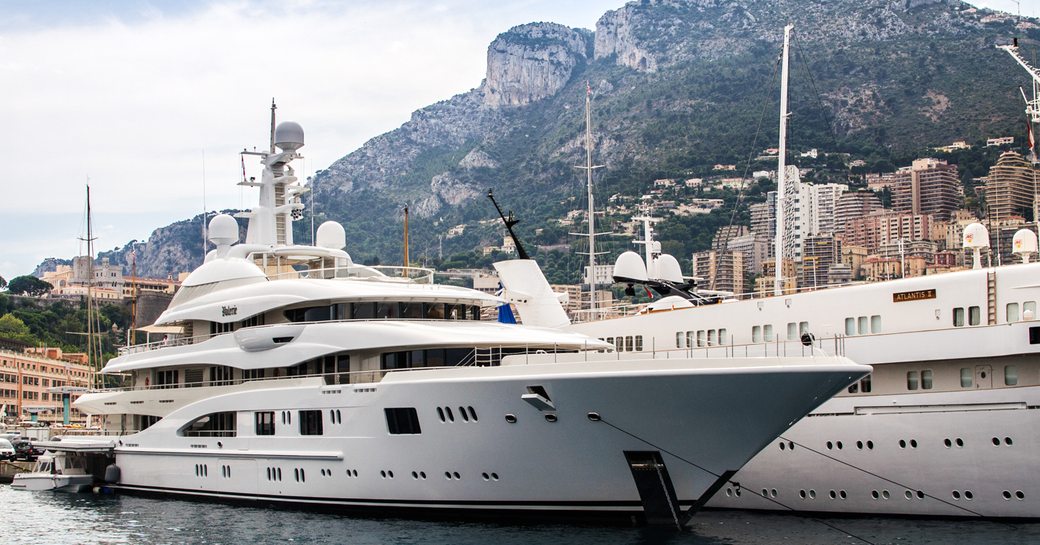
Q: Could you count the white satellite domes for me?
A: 7